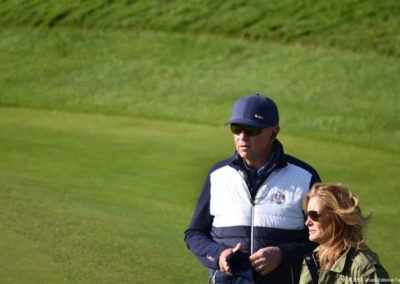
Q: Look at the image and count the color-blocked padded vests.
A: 1